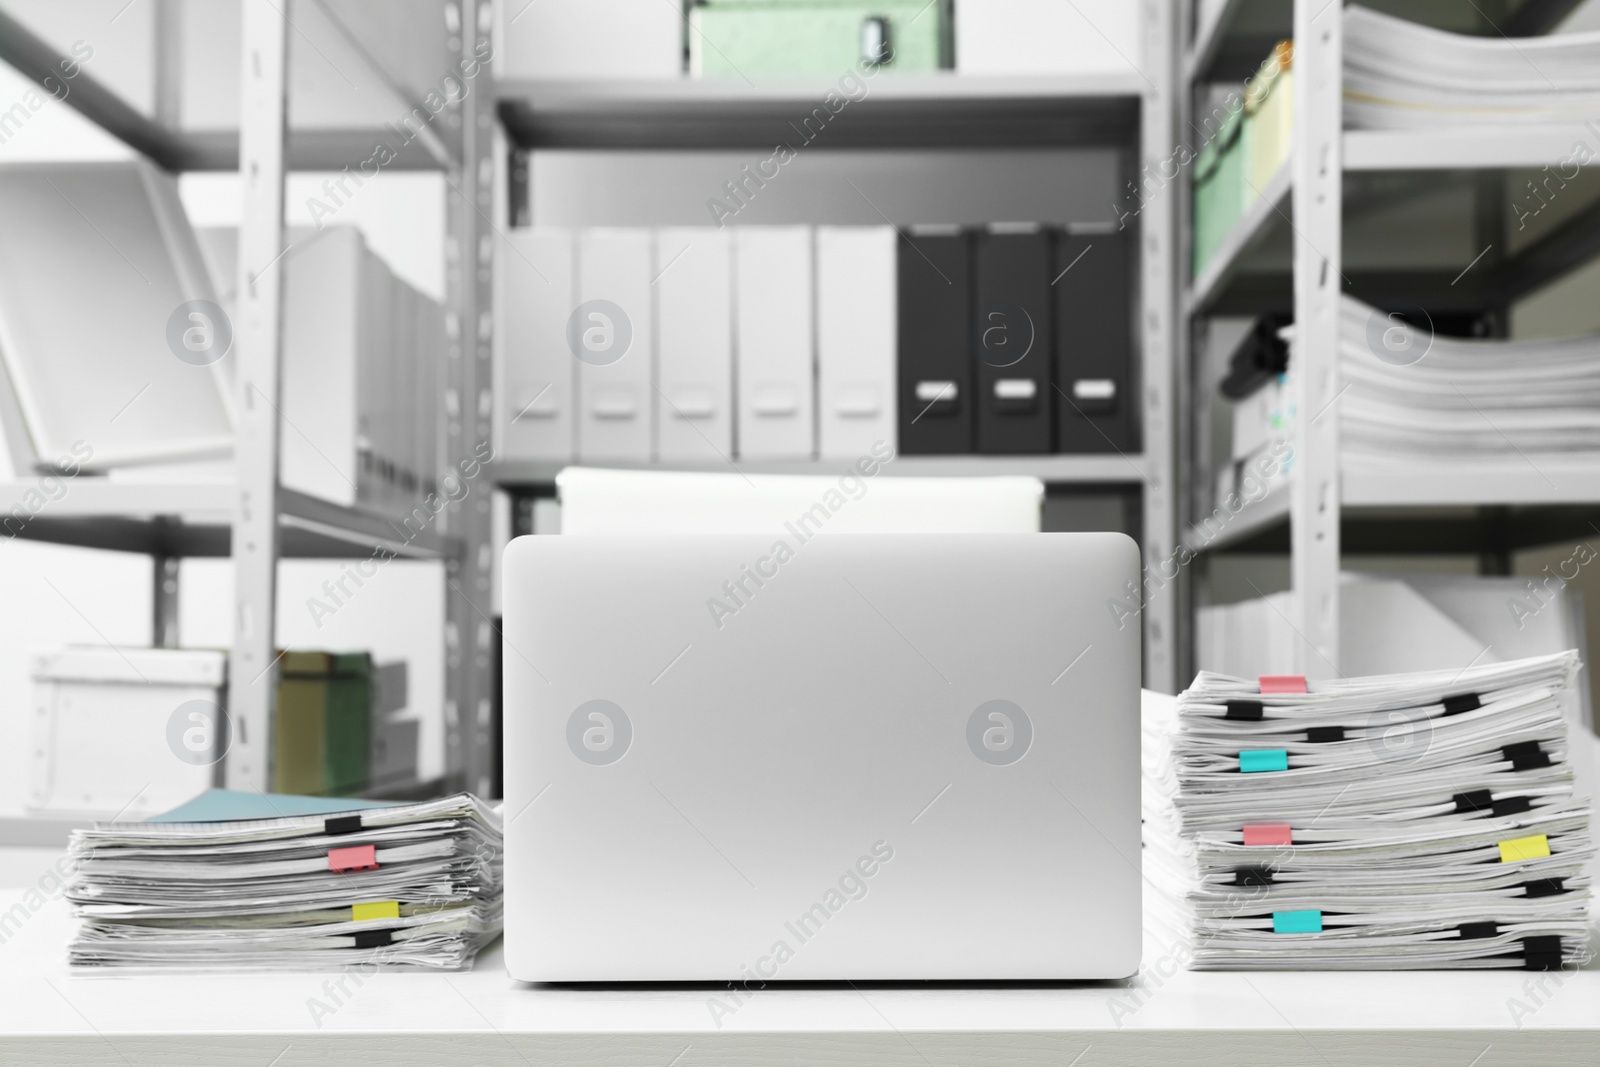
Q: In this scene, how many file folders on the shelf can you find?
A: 8